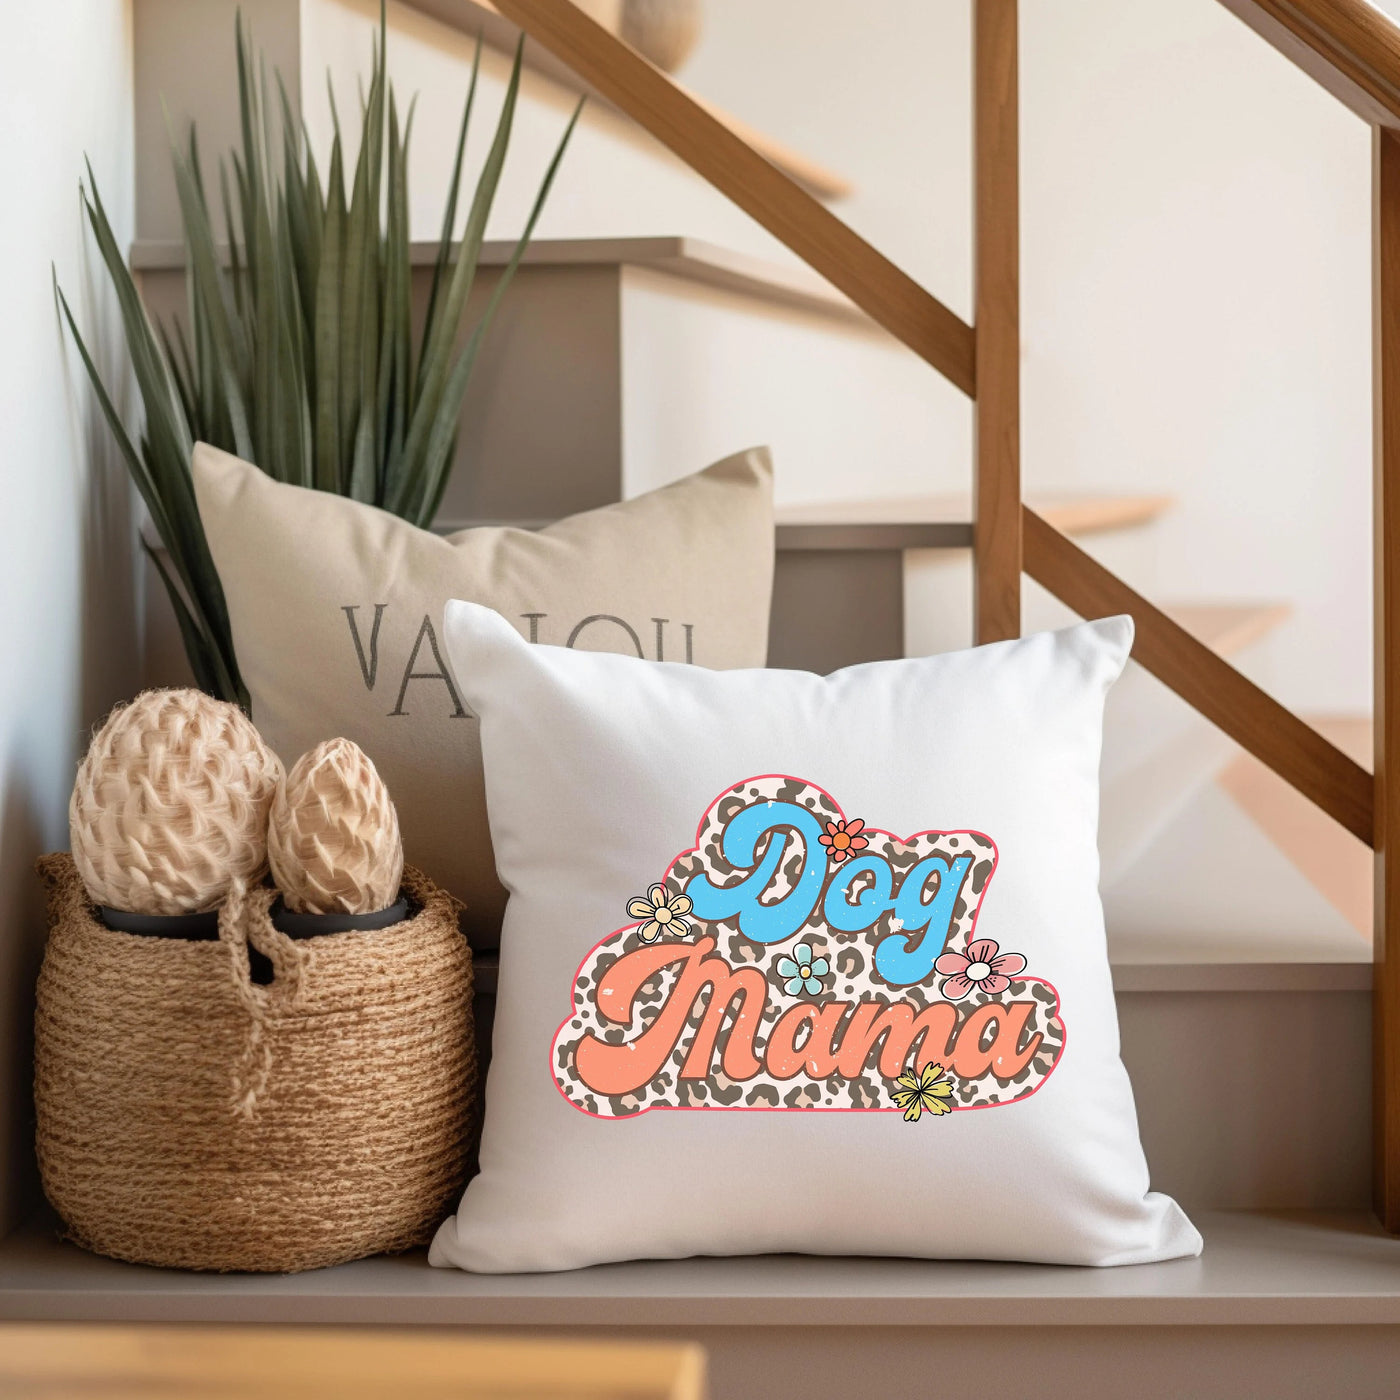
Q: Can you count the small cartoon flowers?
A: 5